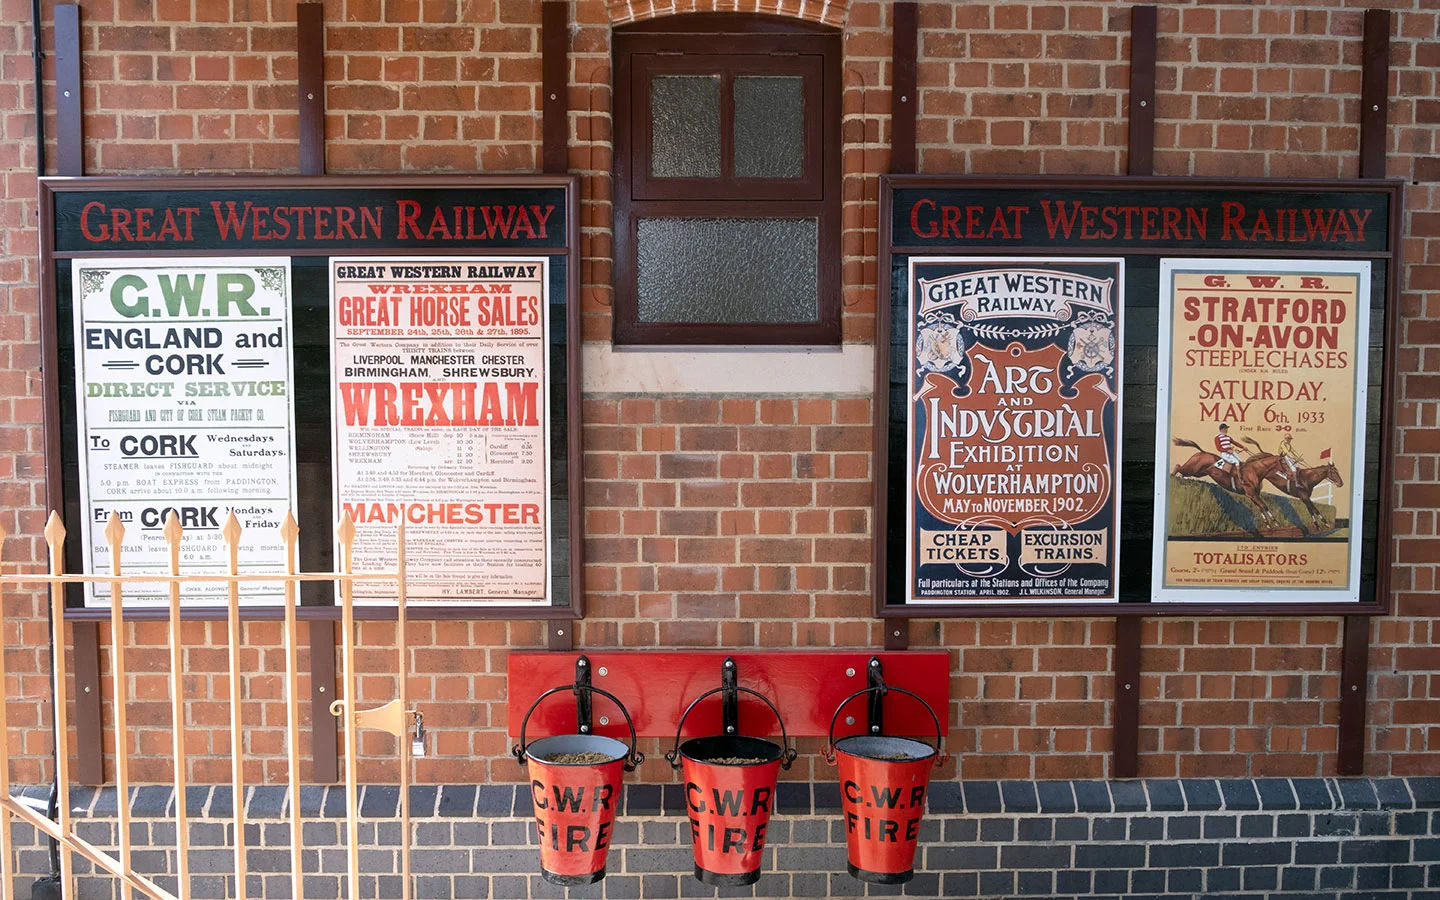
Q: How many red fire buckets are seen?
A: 3